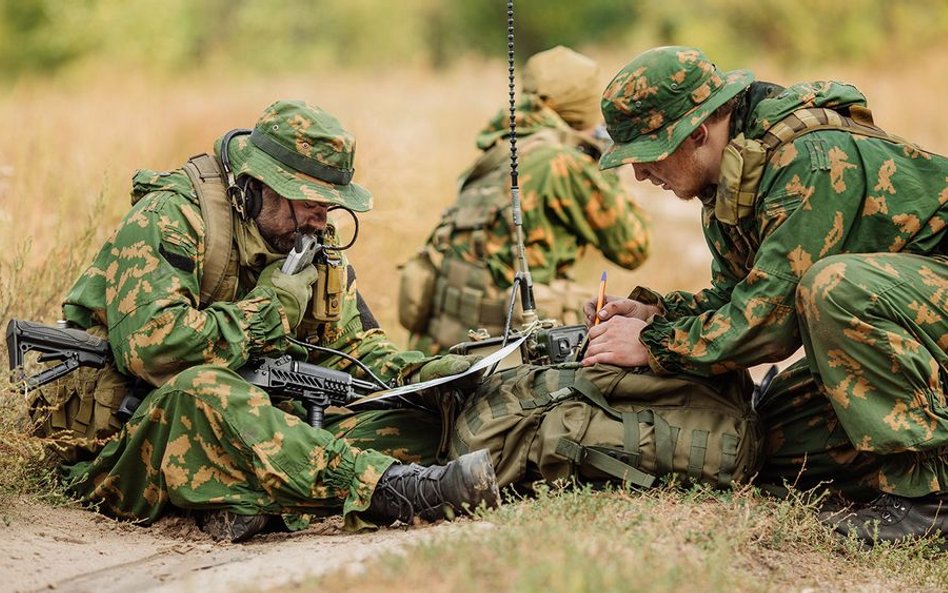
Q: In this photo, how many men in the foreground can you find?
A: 2